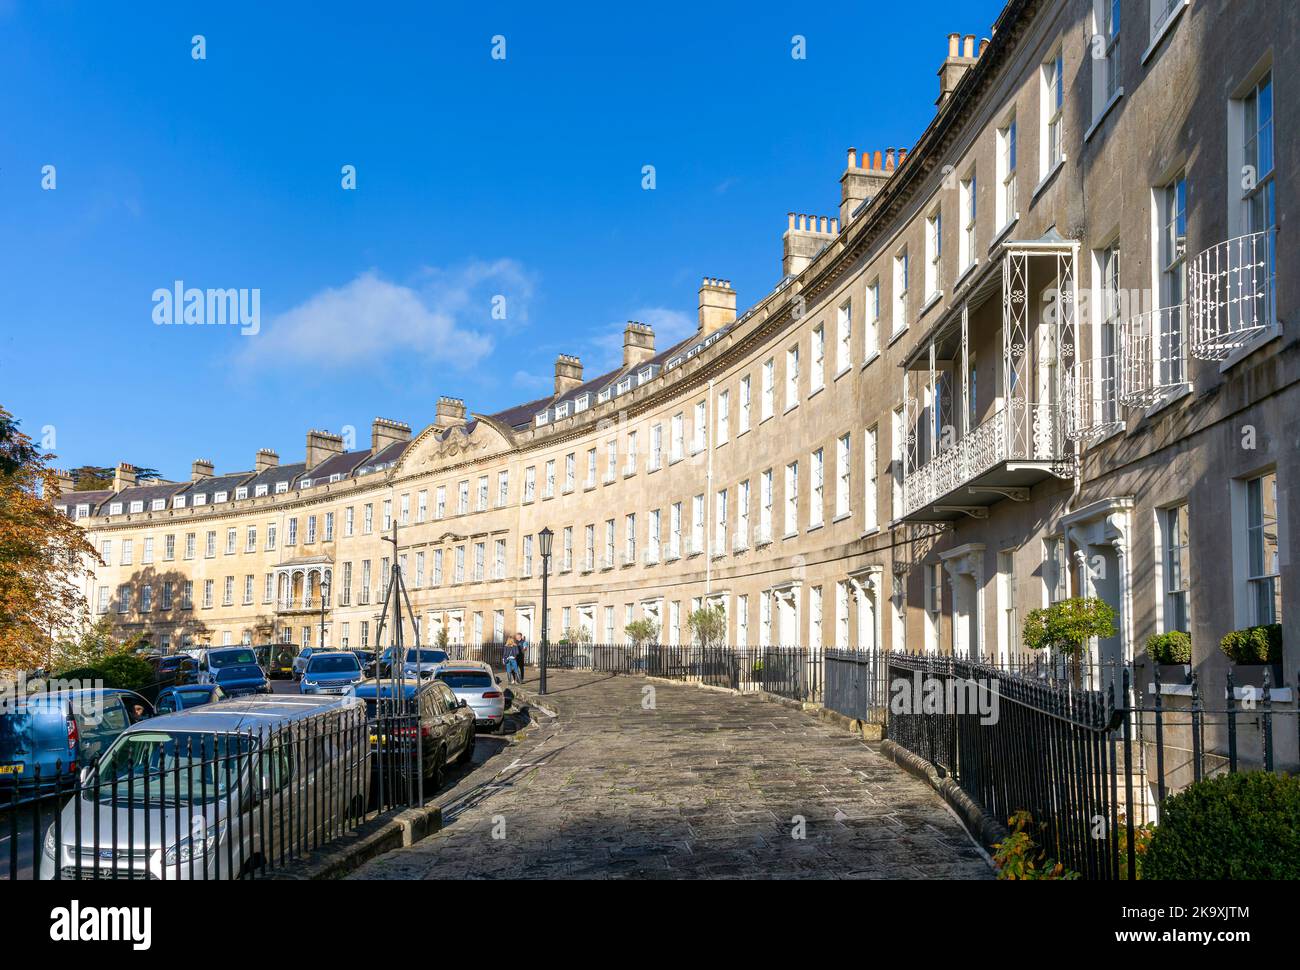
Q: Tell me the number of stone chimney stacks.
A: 13